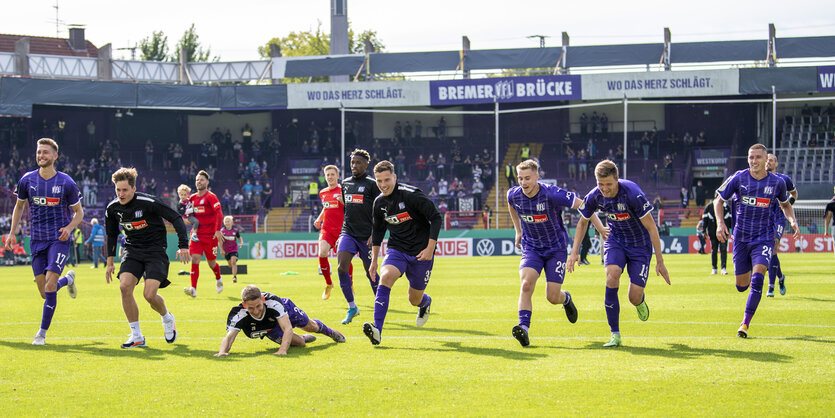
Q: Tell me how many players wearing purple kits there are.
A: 5